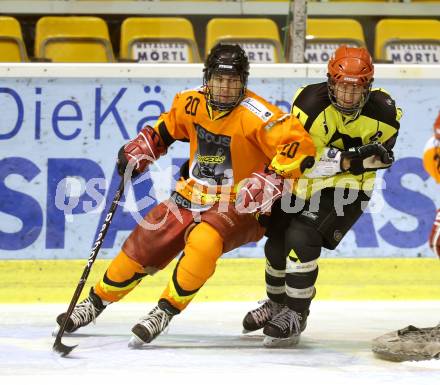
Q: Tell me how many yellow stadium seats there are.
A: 6